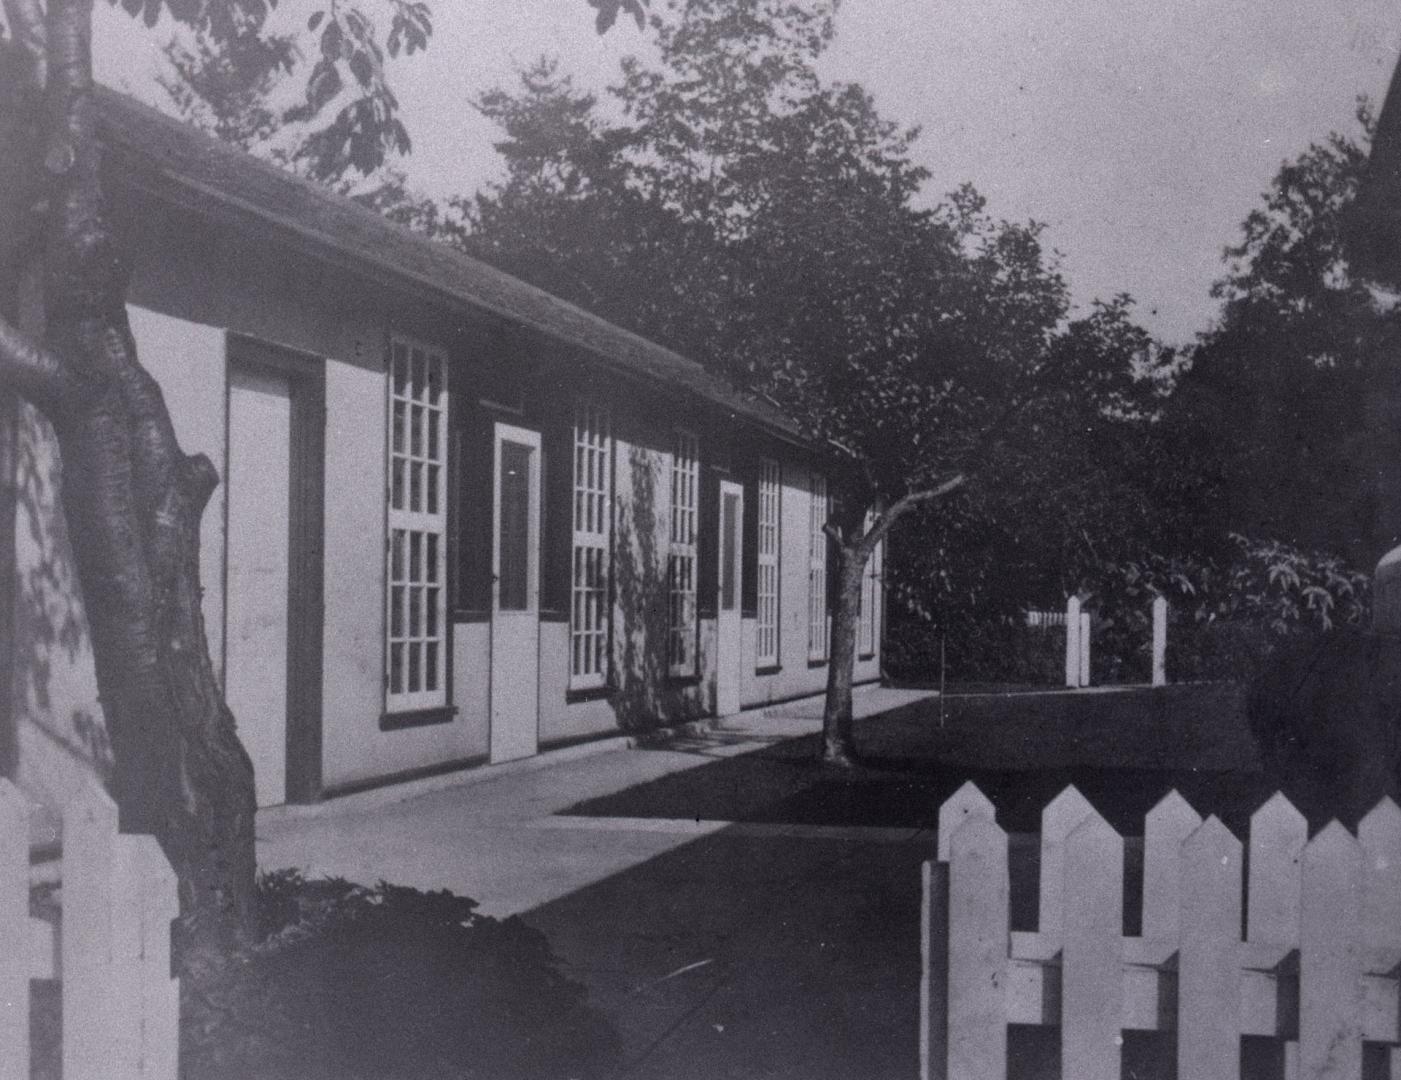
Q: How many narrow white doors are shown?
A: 2